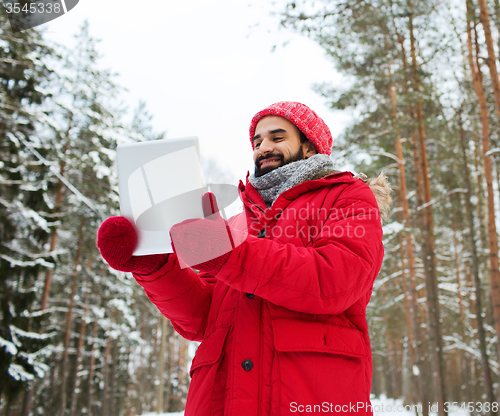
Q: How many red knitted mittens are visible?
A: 2